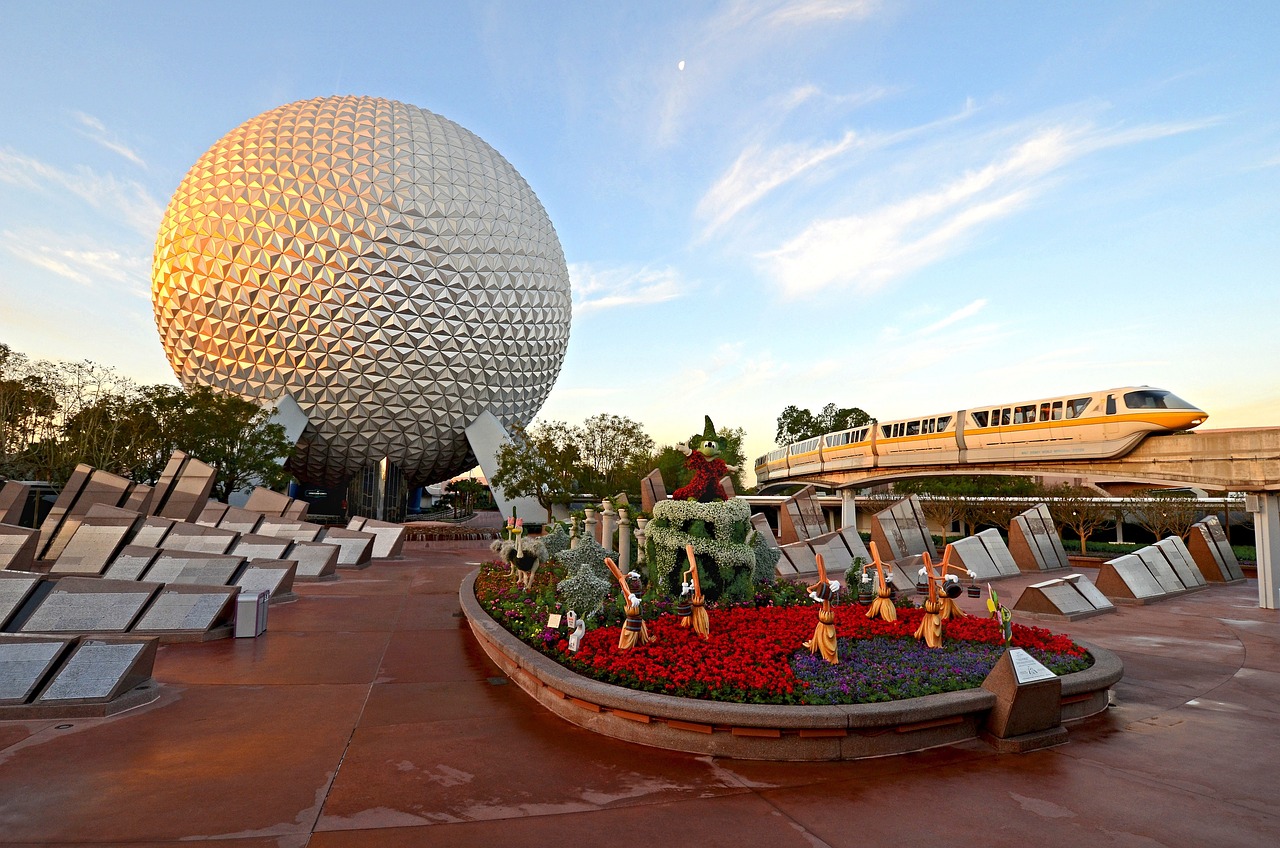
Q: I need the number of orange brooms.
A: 6